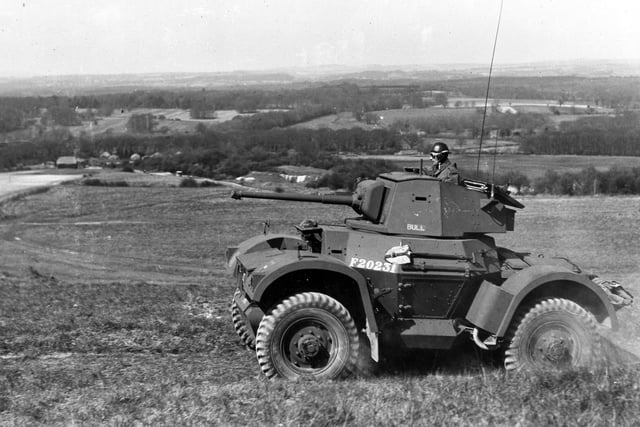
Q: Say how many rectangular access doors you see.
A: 1